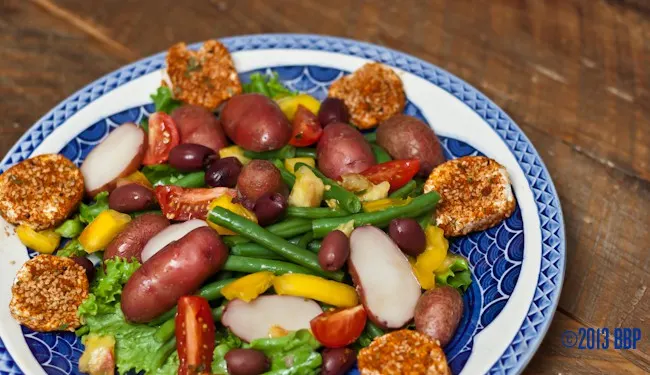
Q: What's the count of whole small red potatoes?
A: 8